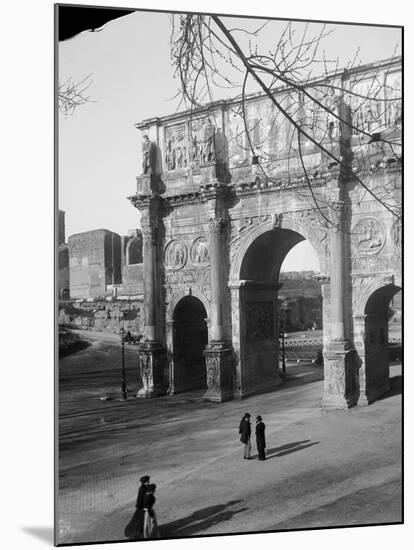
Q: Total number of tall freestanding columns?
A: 3